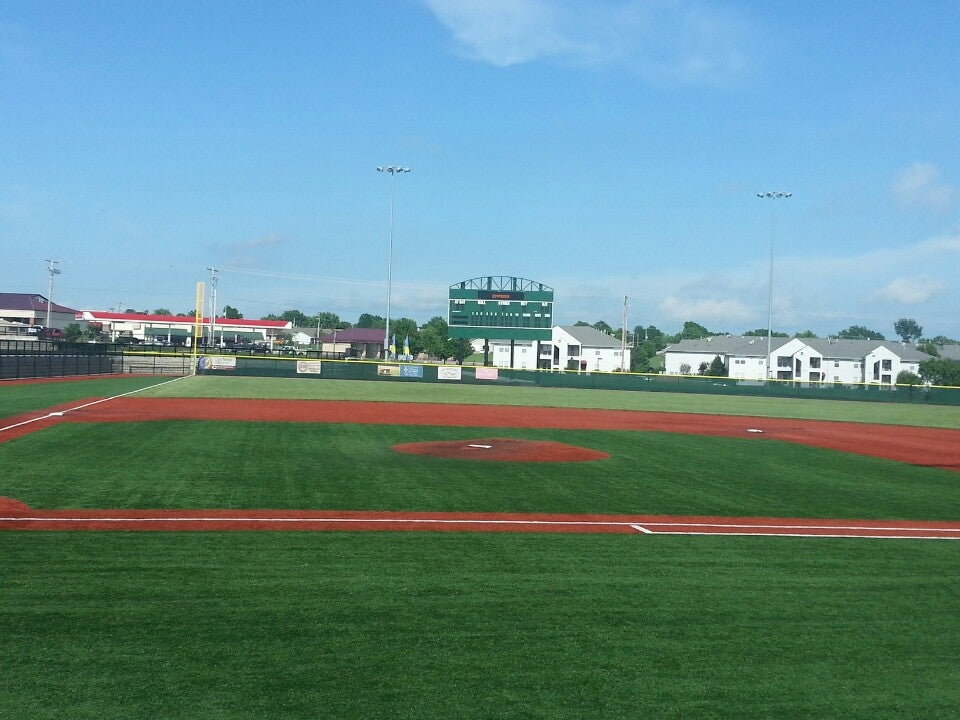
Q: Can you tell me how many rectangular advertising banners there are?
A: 6